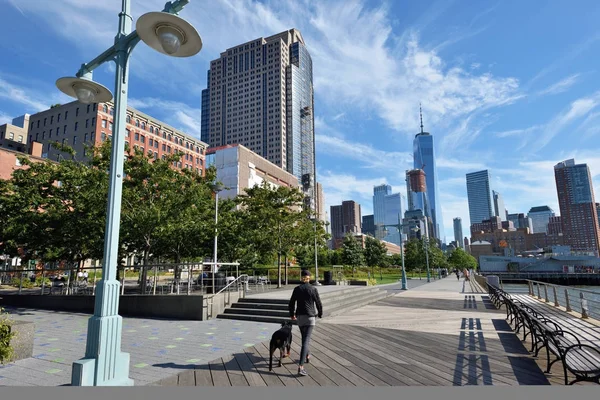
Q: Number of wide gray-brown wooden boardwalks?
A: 1